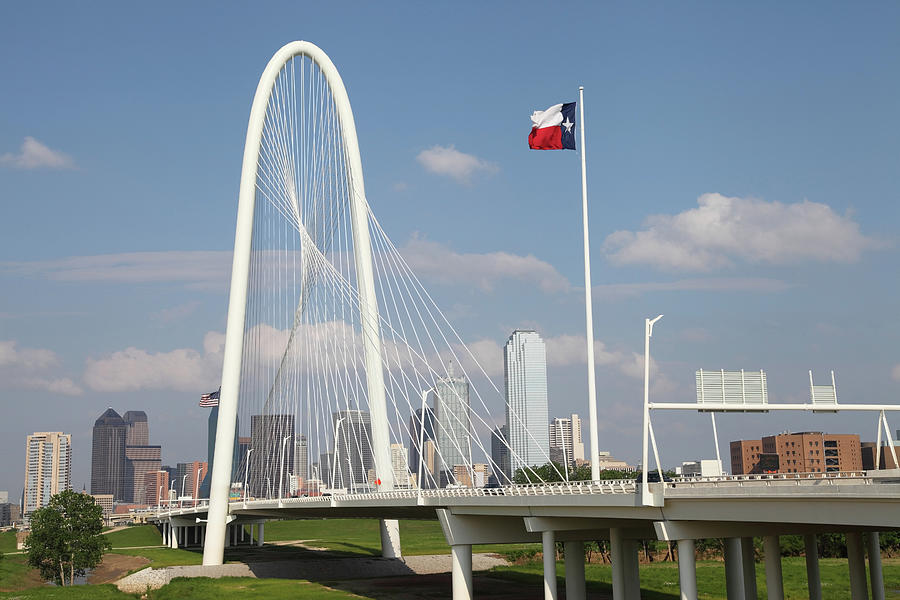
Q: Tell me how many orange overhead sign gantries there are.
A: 0